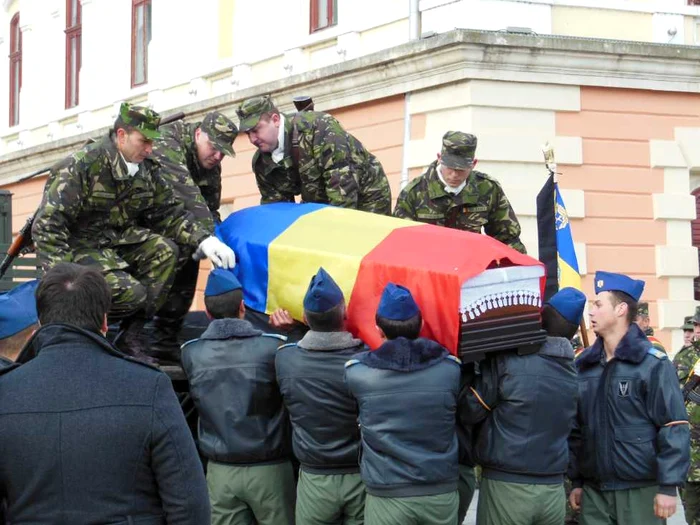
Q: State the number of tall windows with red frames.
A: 4